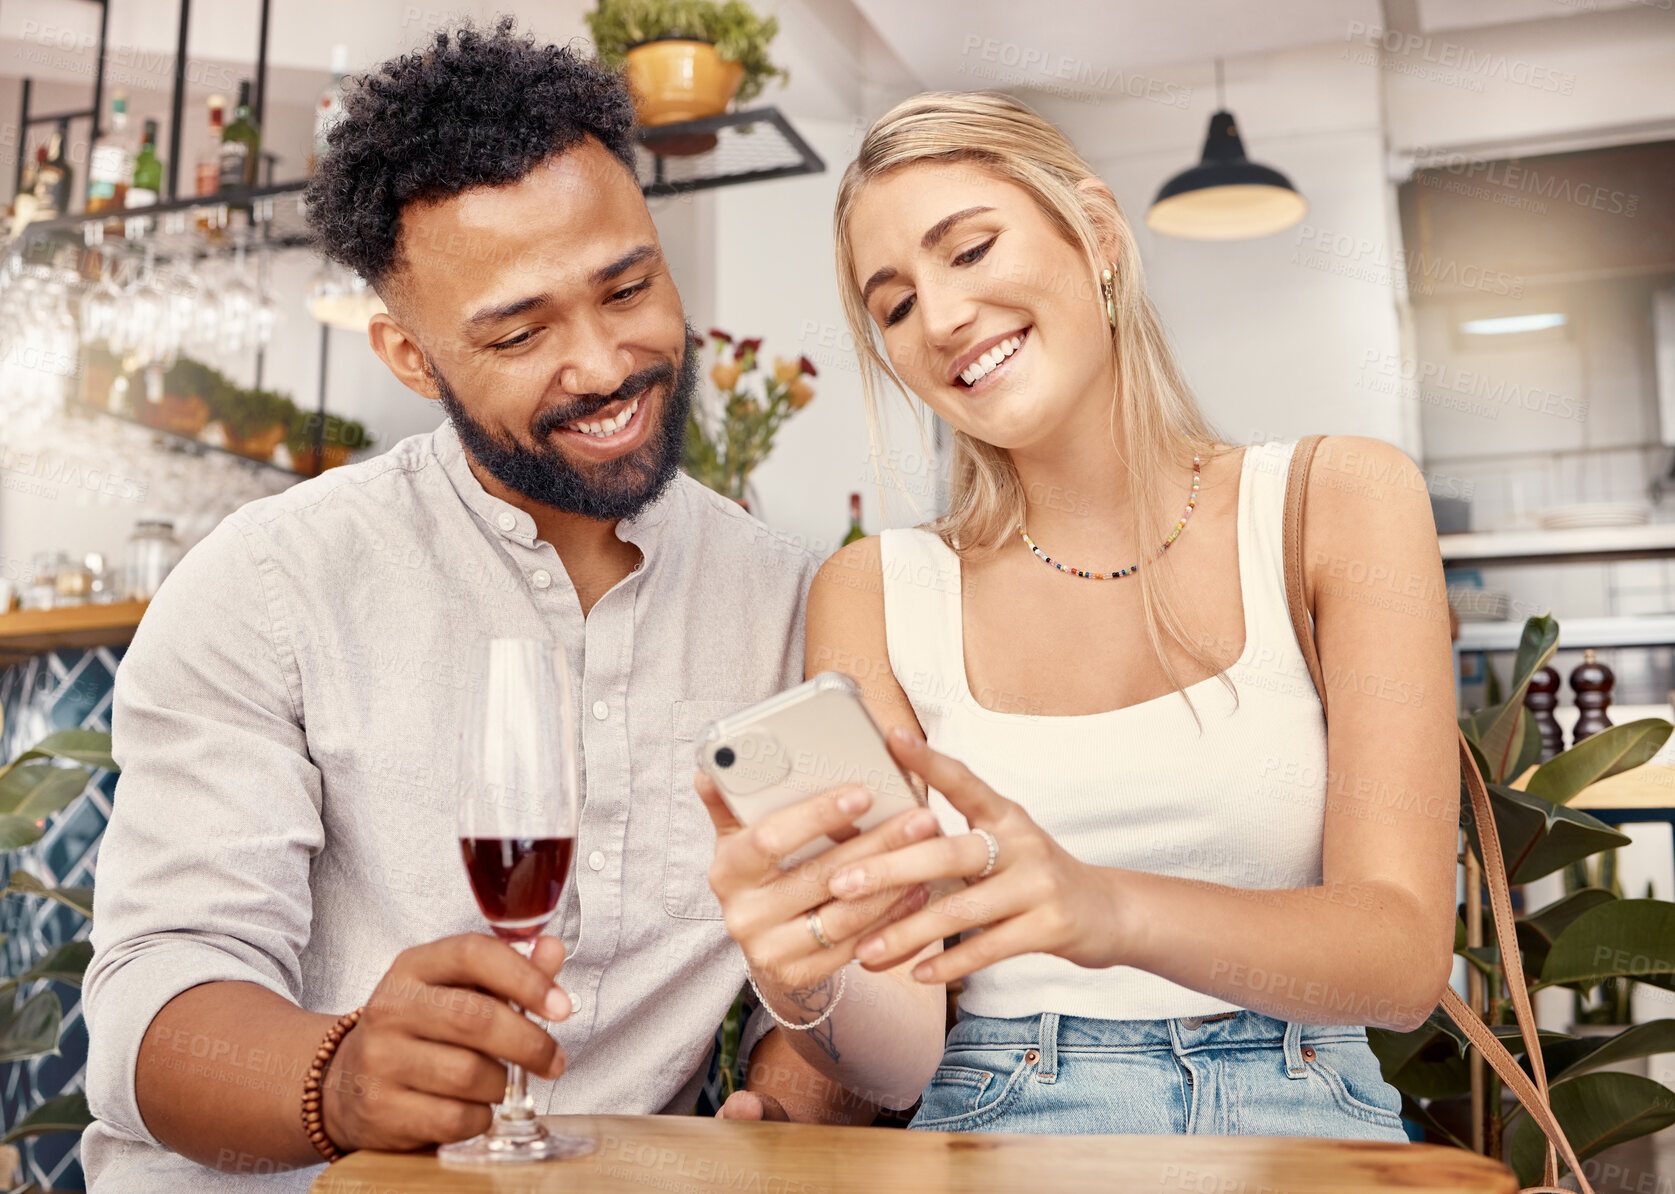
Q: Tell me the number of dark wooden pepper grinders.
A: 2